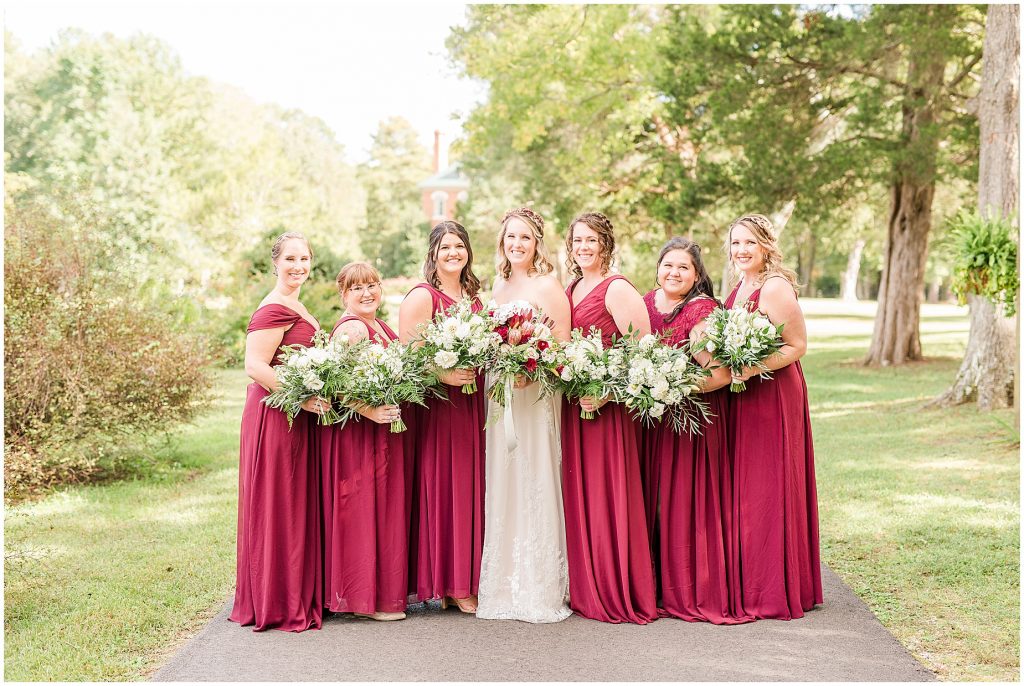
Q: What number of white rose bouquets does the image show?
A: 6